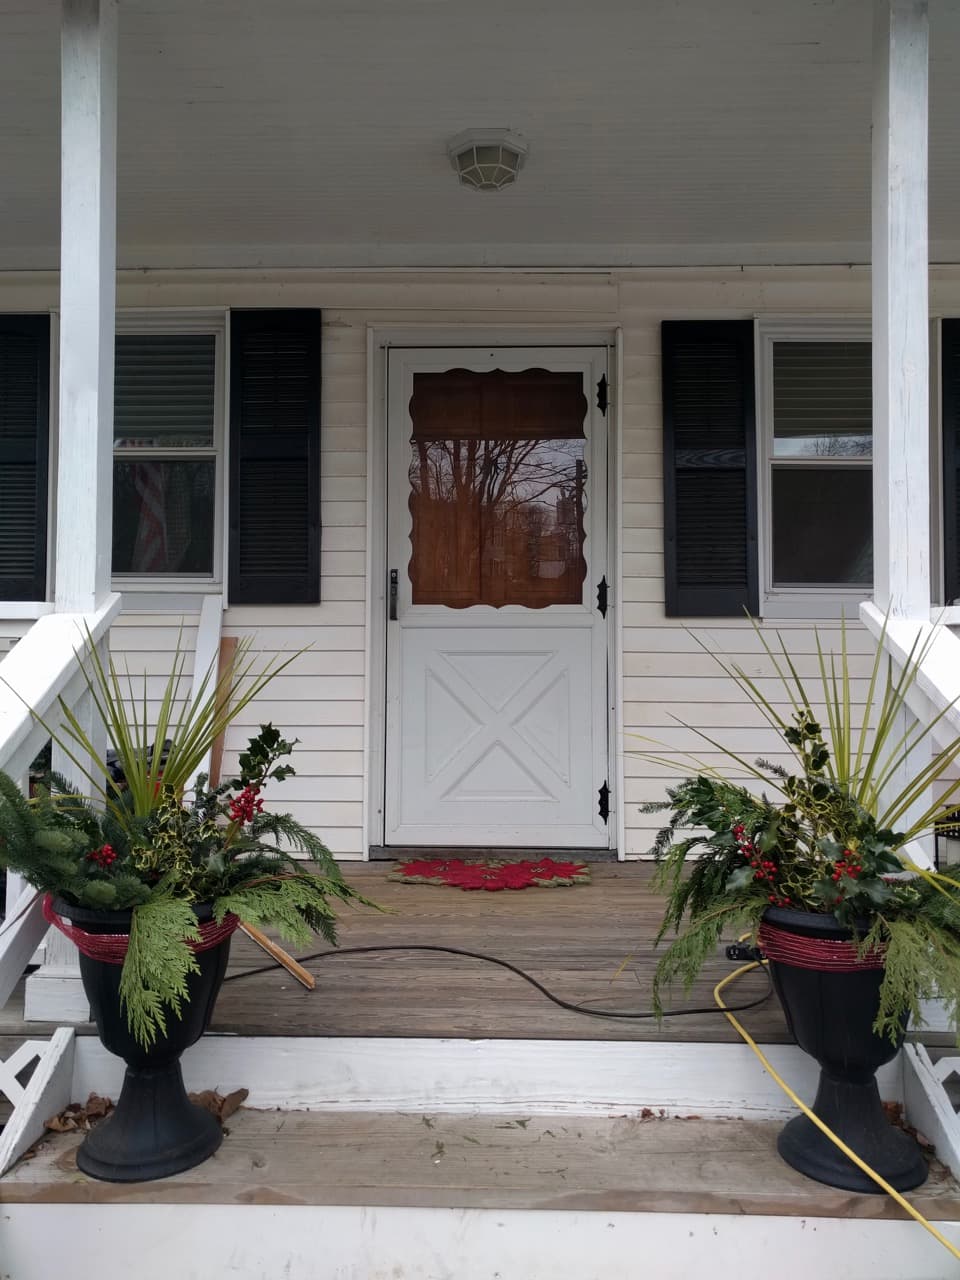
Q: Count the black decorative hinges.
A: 3